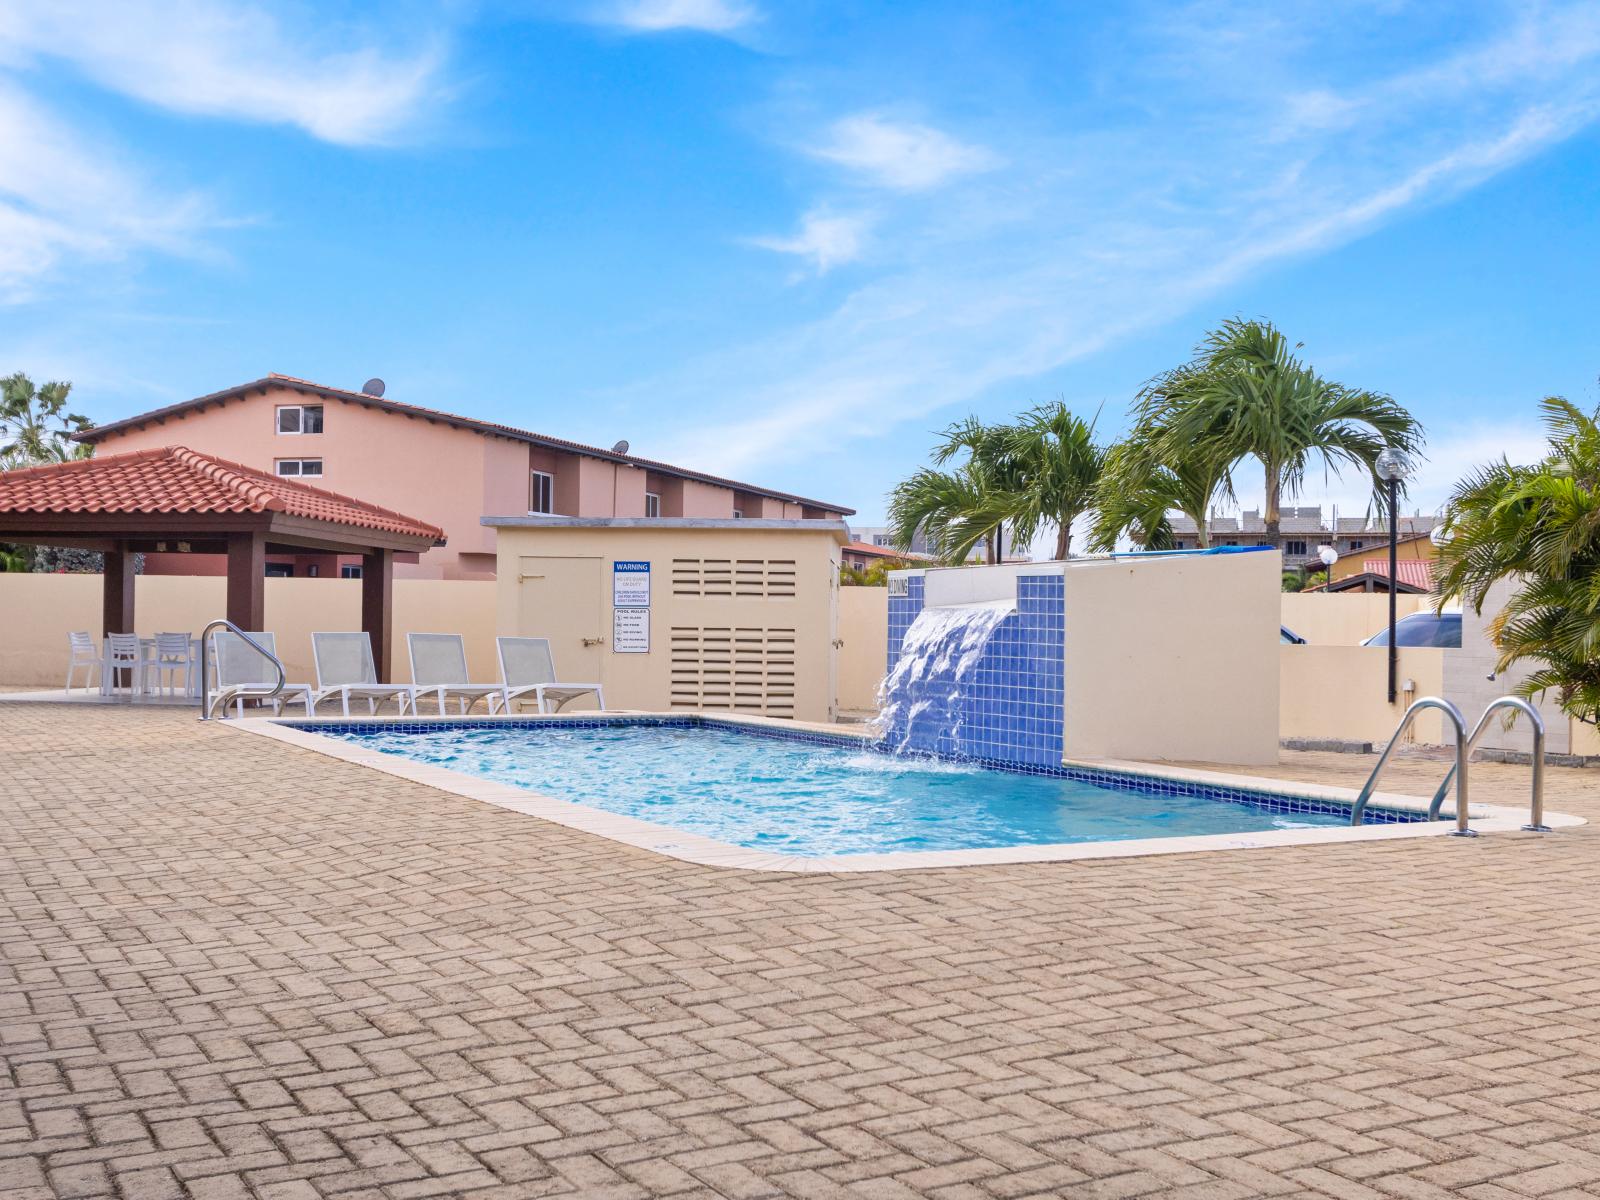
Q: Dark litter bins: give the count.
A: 0